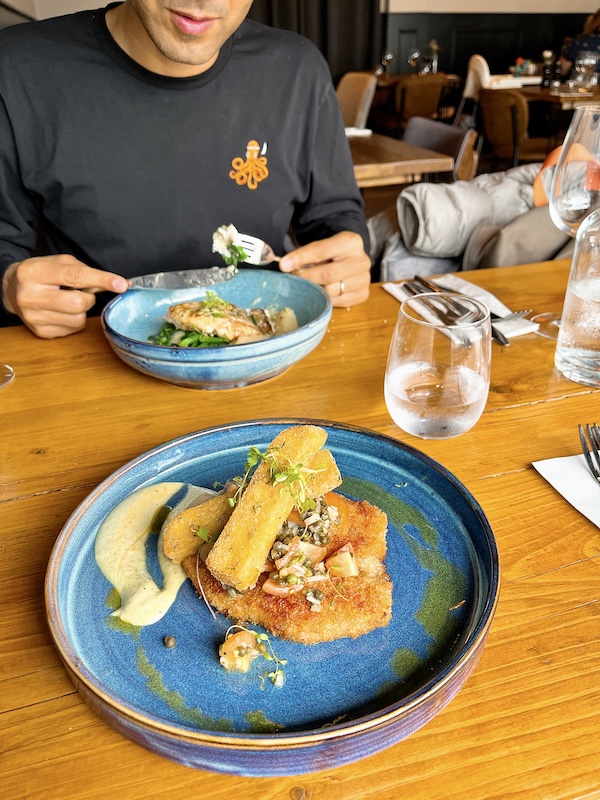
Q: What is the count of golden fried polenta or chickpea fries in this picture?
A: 2